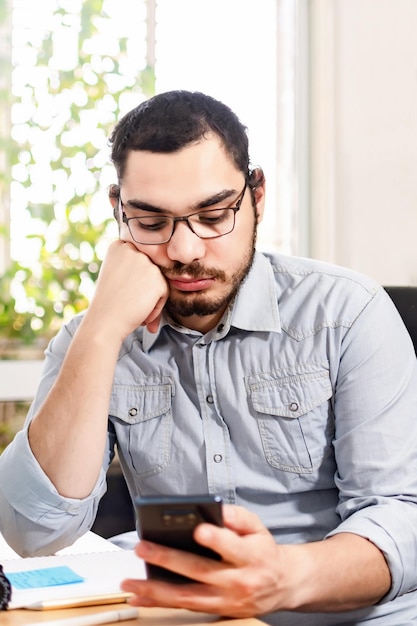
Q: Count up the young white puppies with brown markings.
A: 0